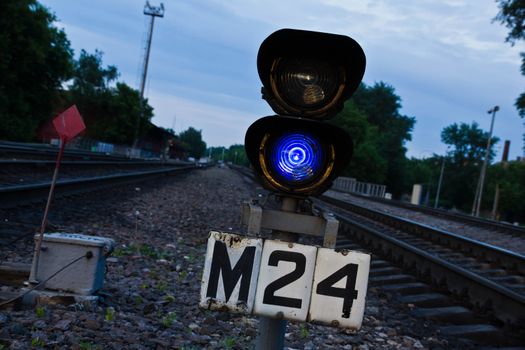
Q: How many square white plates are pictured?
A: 3